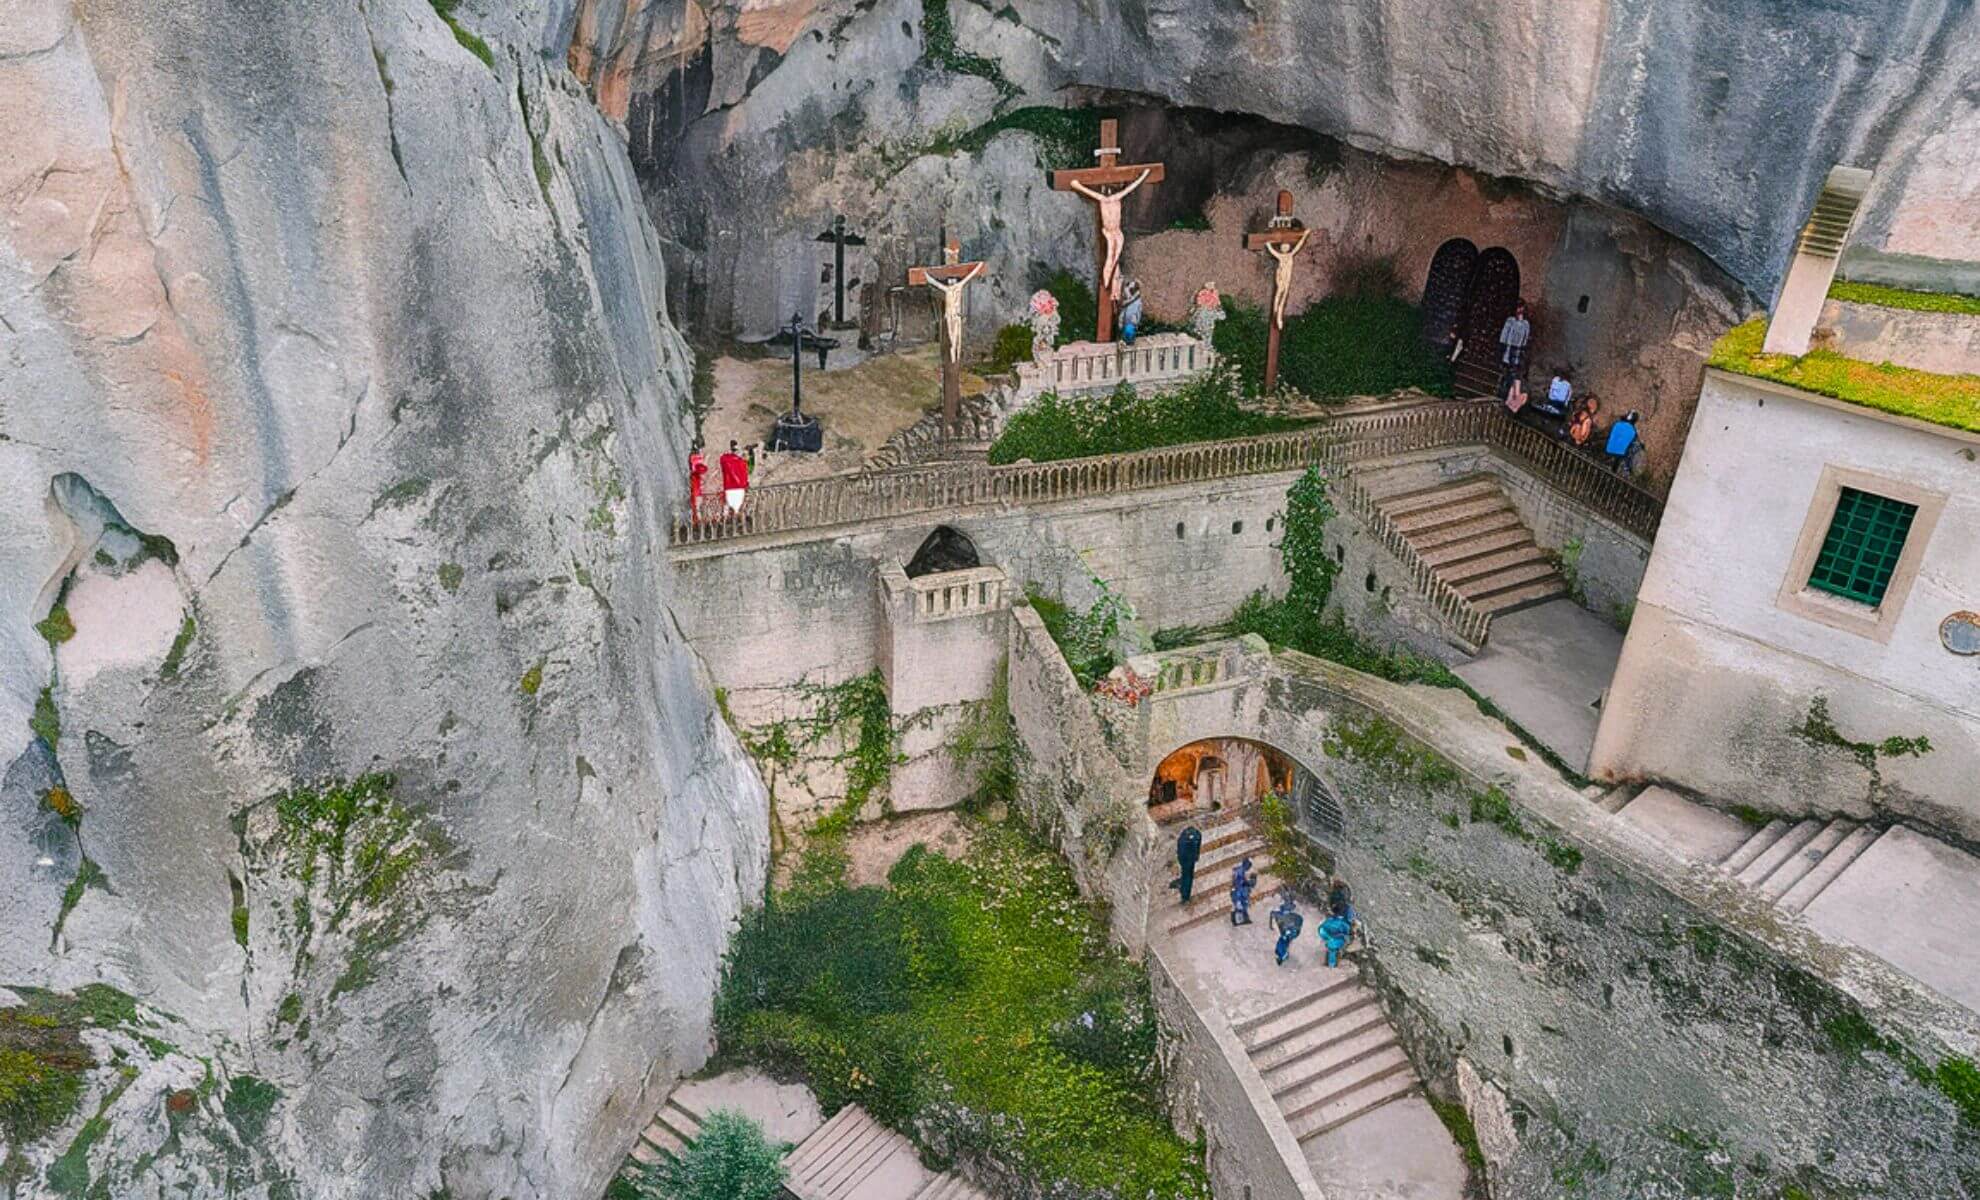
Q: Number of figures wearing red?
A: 2